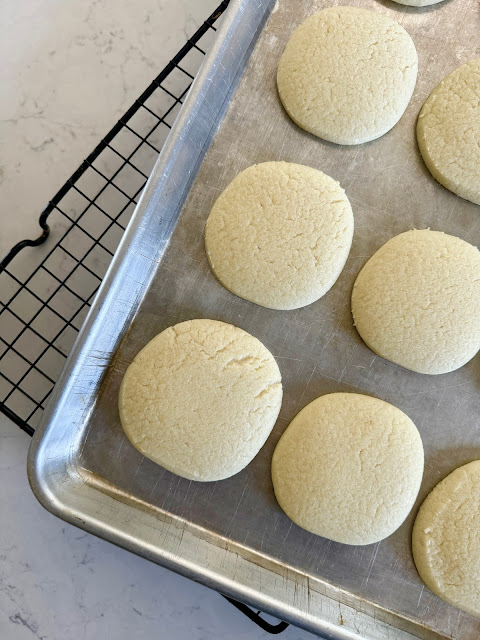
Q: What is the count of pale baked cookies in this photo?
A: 8